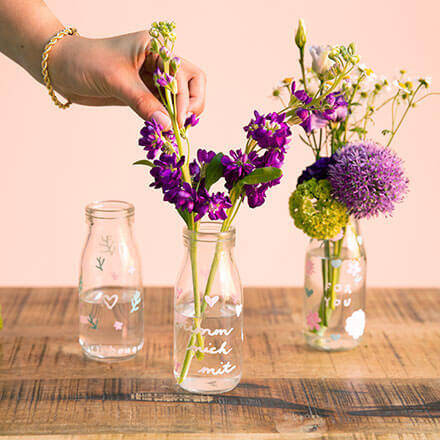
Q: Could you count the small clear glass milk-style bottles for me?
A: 3